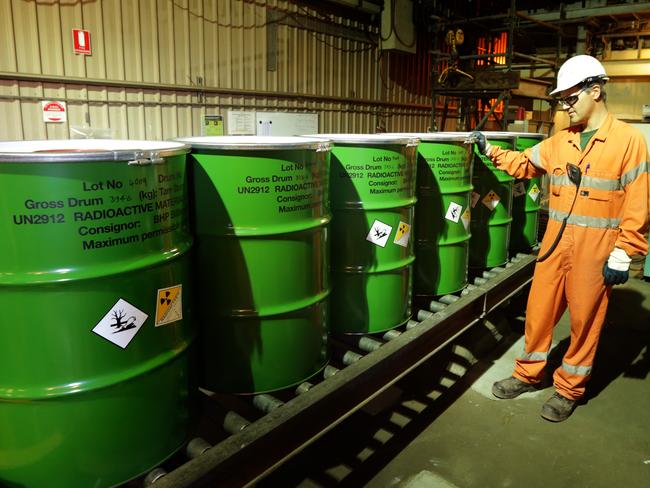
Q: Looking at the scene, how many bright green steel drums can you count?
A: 6